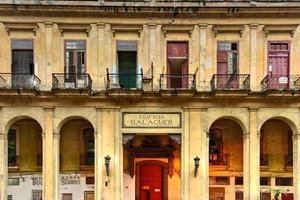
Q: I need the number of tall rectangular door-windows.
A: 6